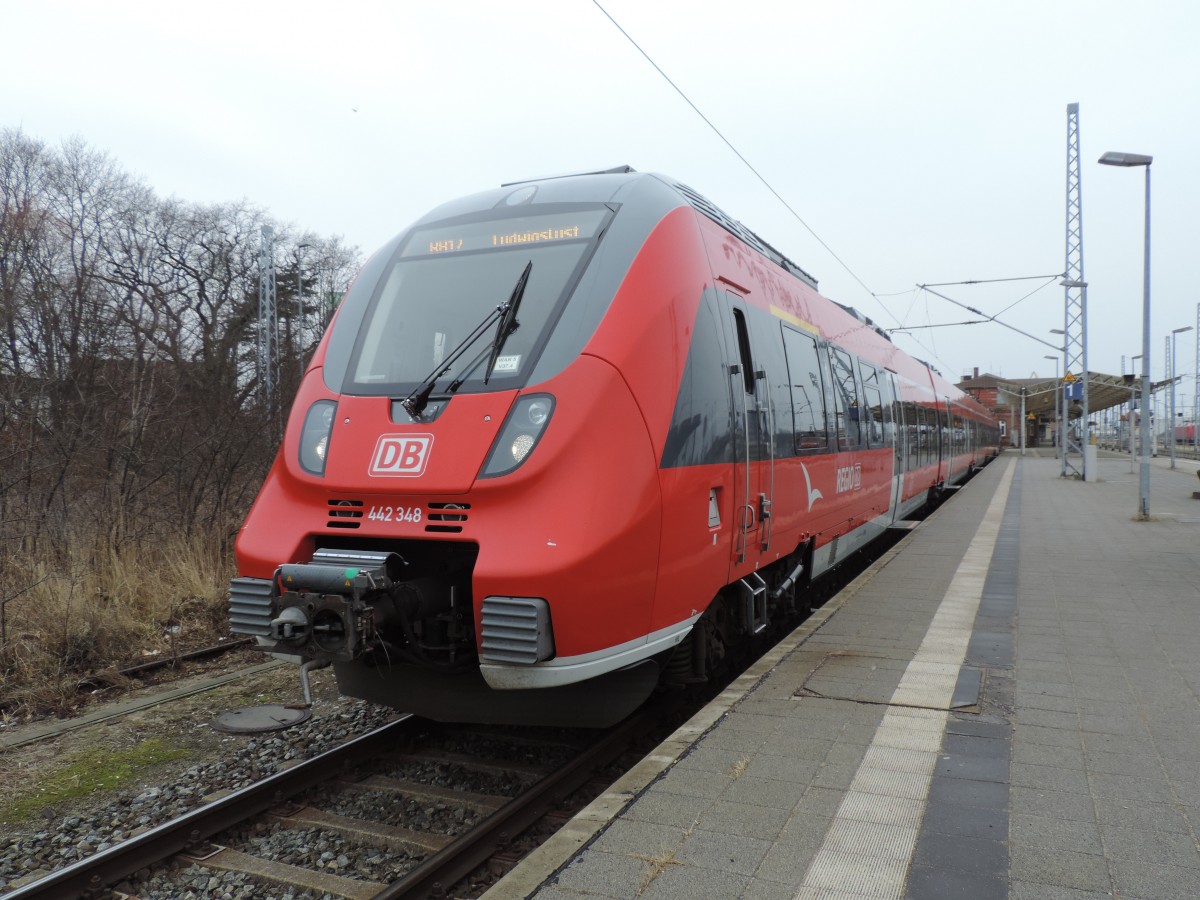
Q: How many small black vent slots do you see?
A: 6